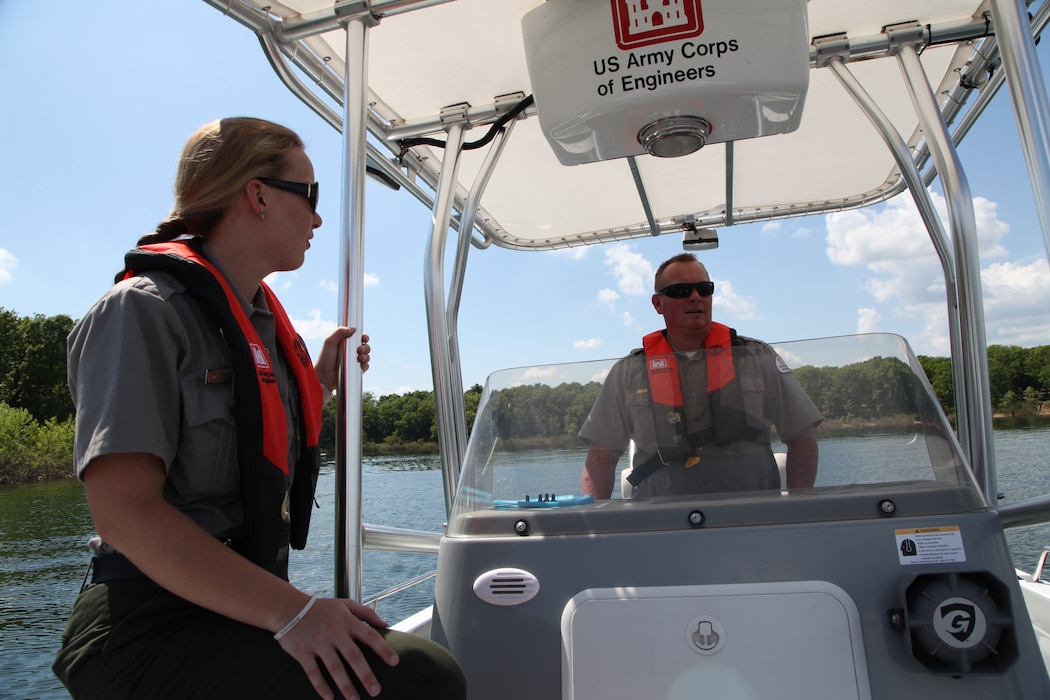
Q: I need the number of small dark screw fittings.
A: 3